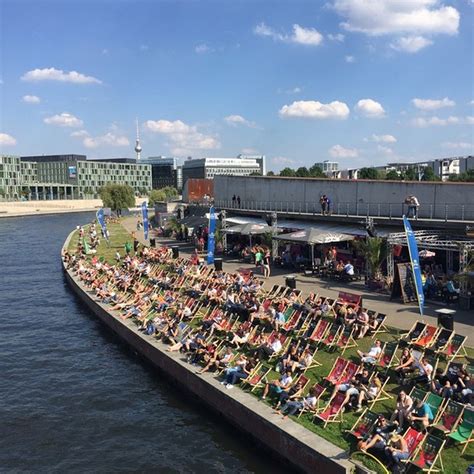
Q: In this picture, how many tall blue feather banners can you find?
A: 4